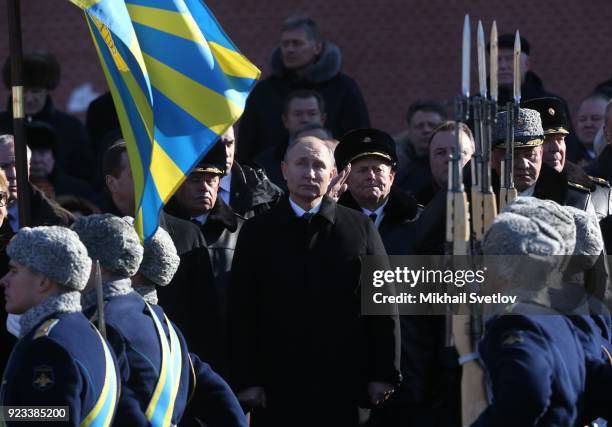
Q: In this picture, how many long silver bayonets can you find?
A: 4